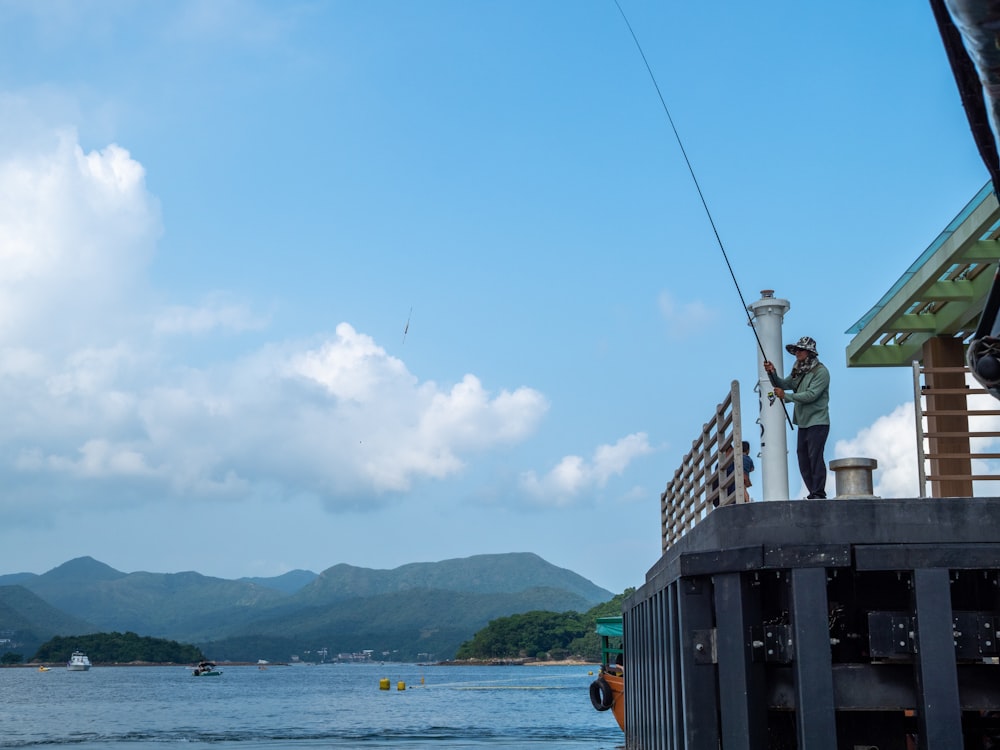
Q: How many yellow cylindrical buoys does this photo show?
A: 2